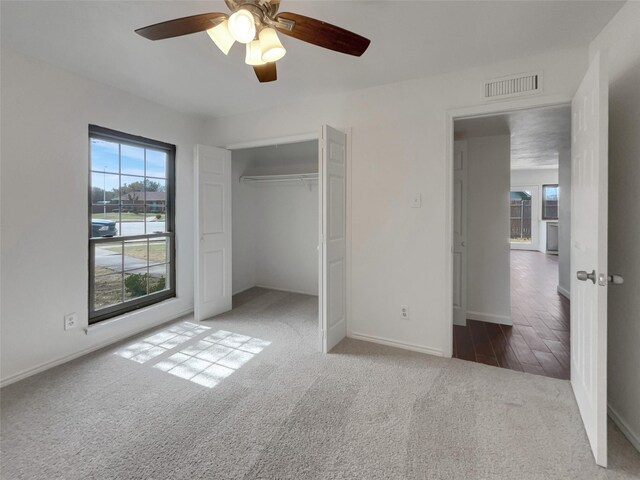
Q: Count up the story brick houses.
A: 1